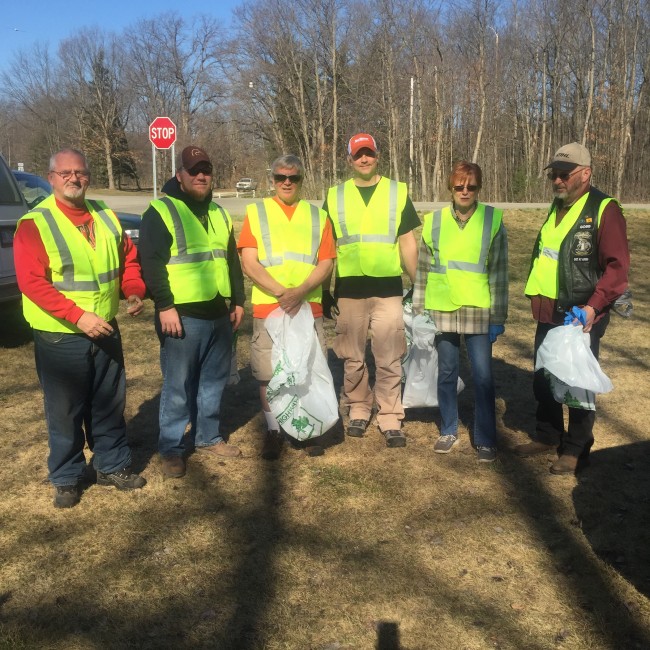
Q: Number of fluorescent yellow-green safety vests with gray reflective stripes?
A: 6